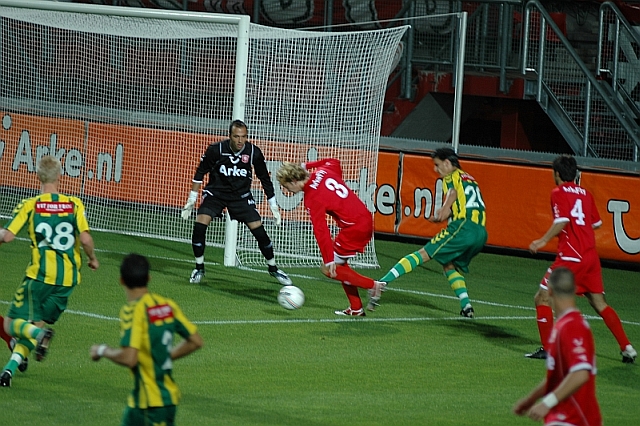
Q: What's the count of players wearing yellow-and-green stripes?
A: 3